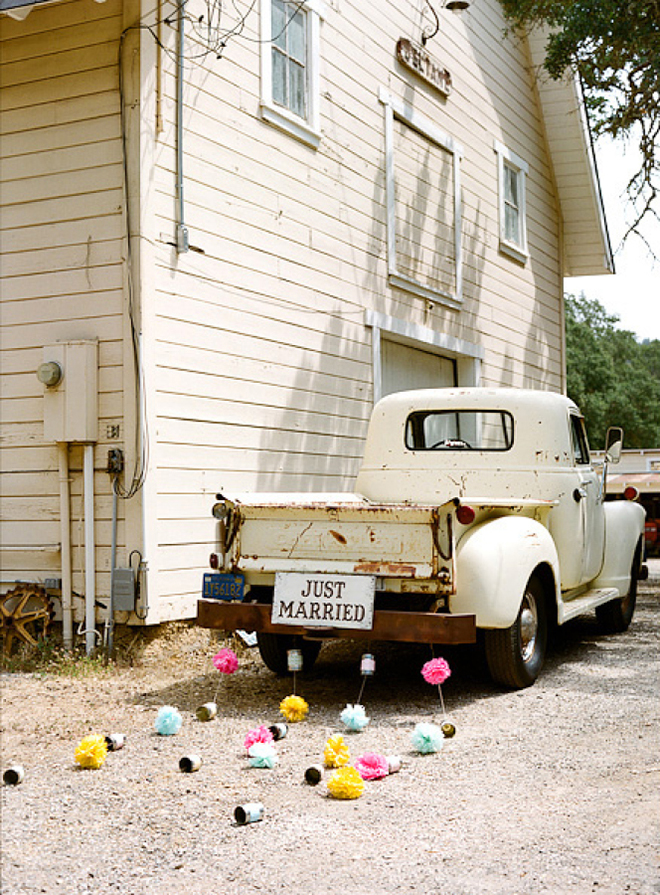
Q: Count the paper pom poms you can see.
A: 12